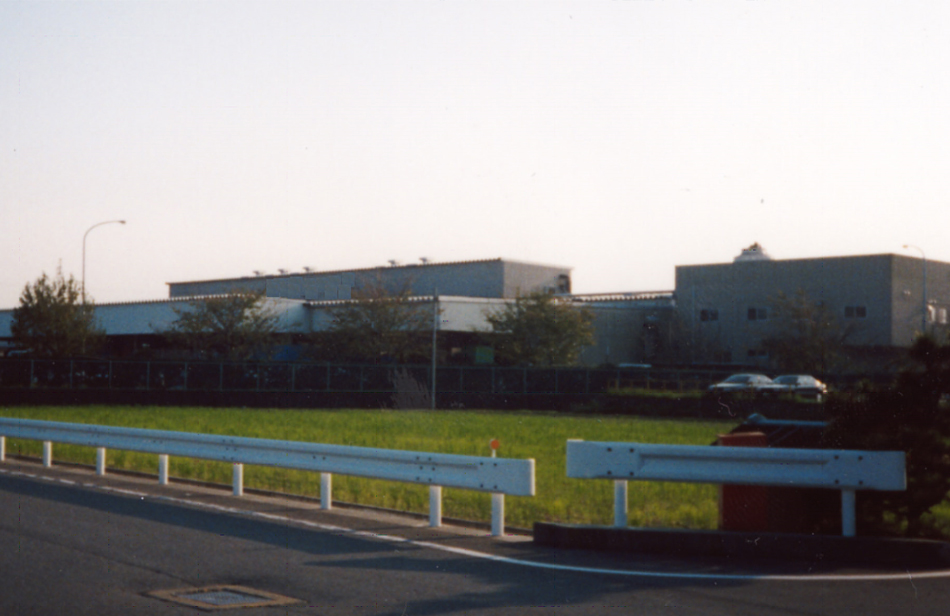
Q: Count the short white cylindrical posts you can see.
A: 10